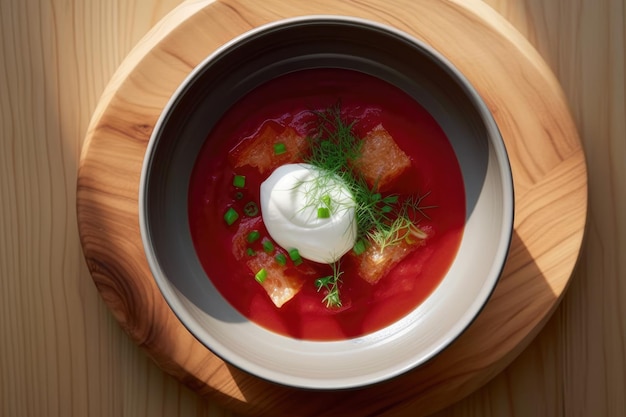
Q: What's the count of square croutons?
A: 4